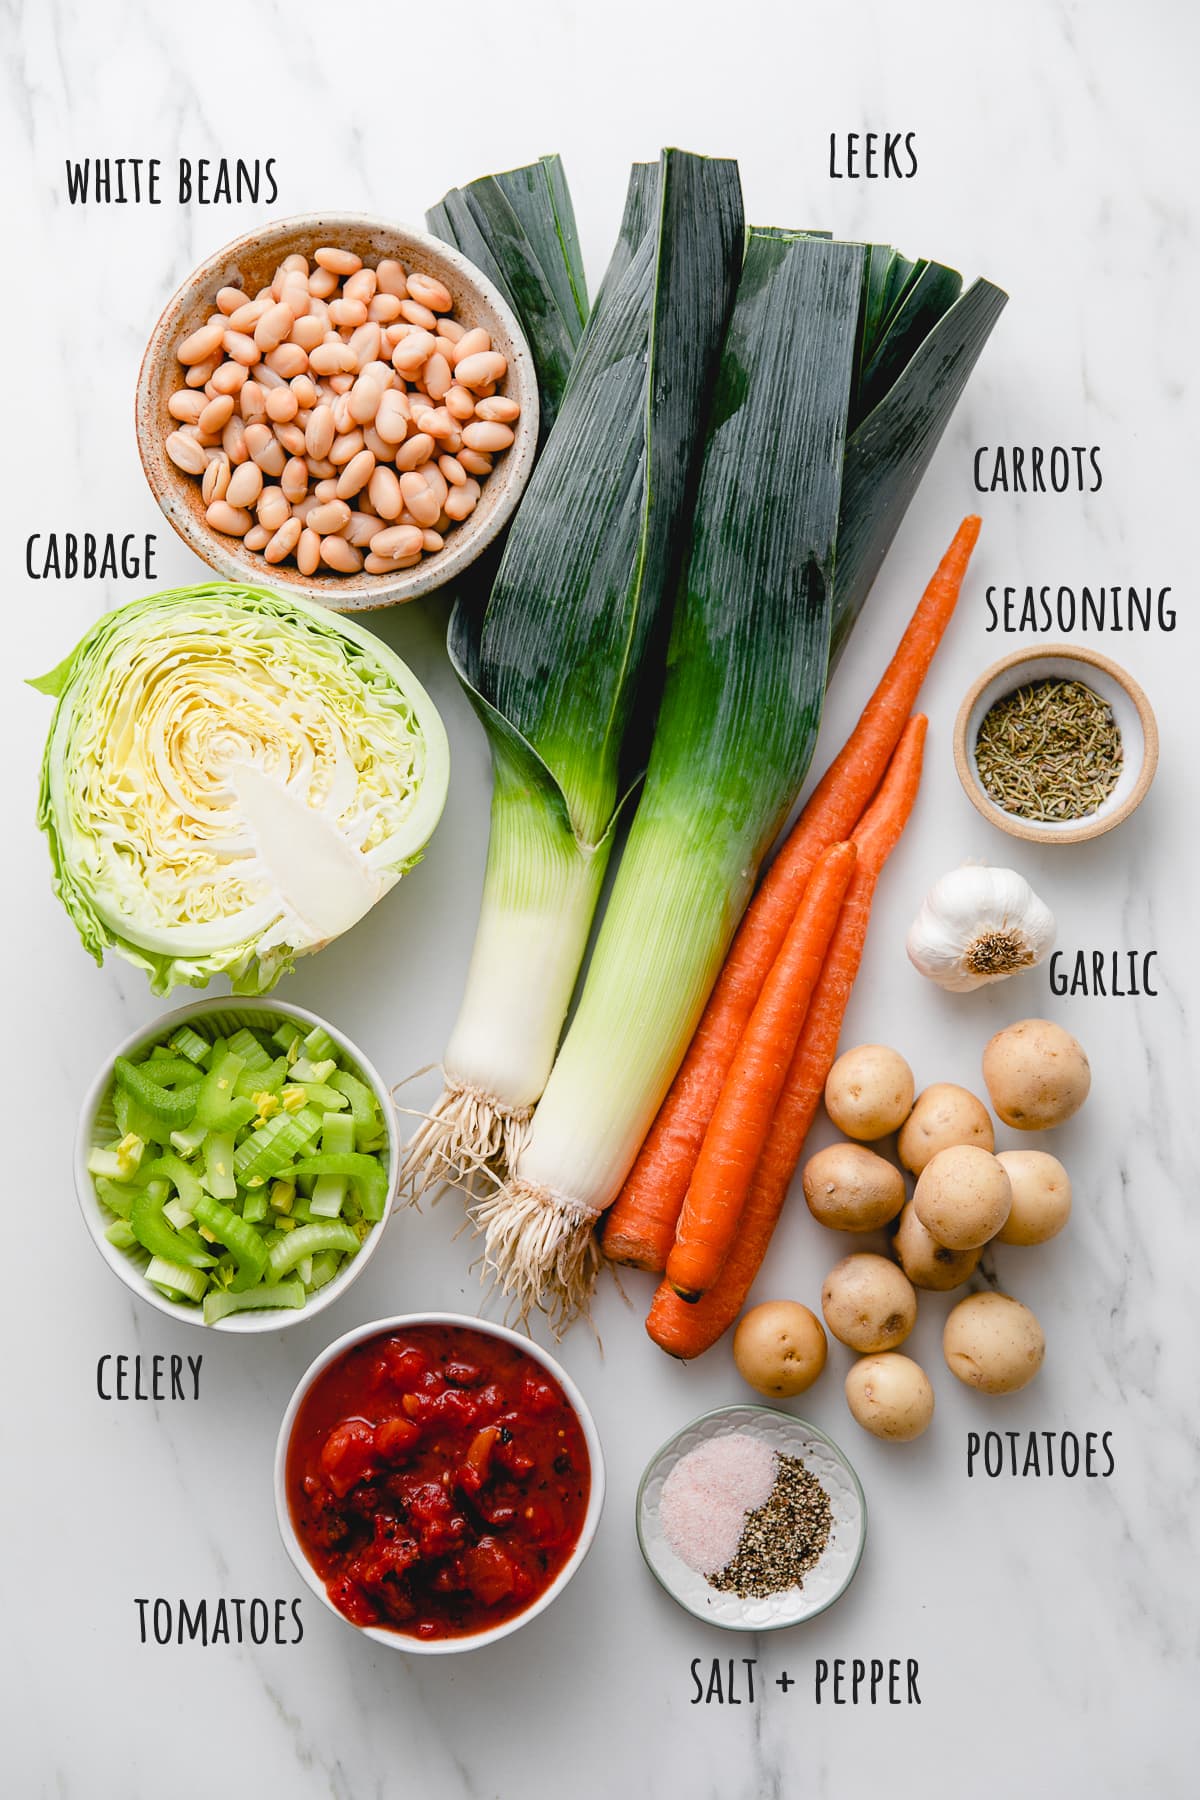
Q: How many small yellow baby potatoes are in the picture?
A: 11